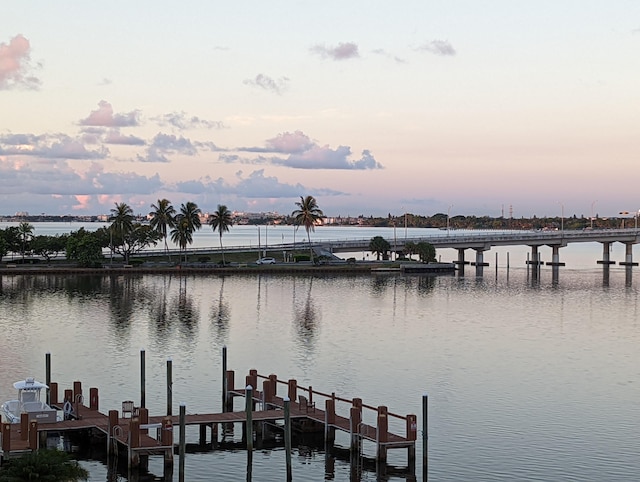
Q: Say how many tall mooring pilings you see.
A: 8